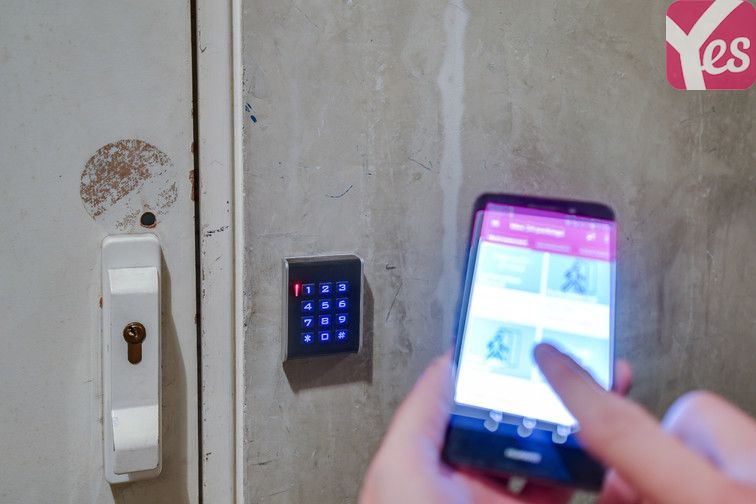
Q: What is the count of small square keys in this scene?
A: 12